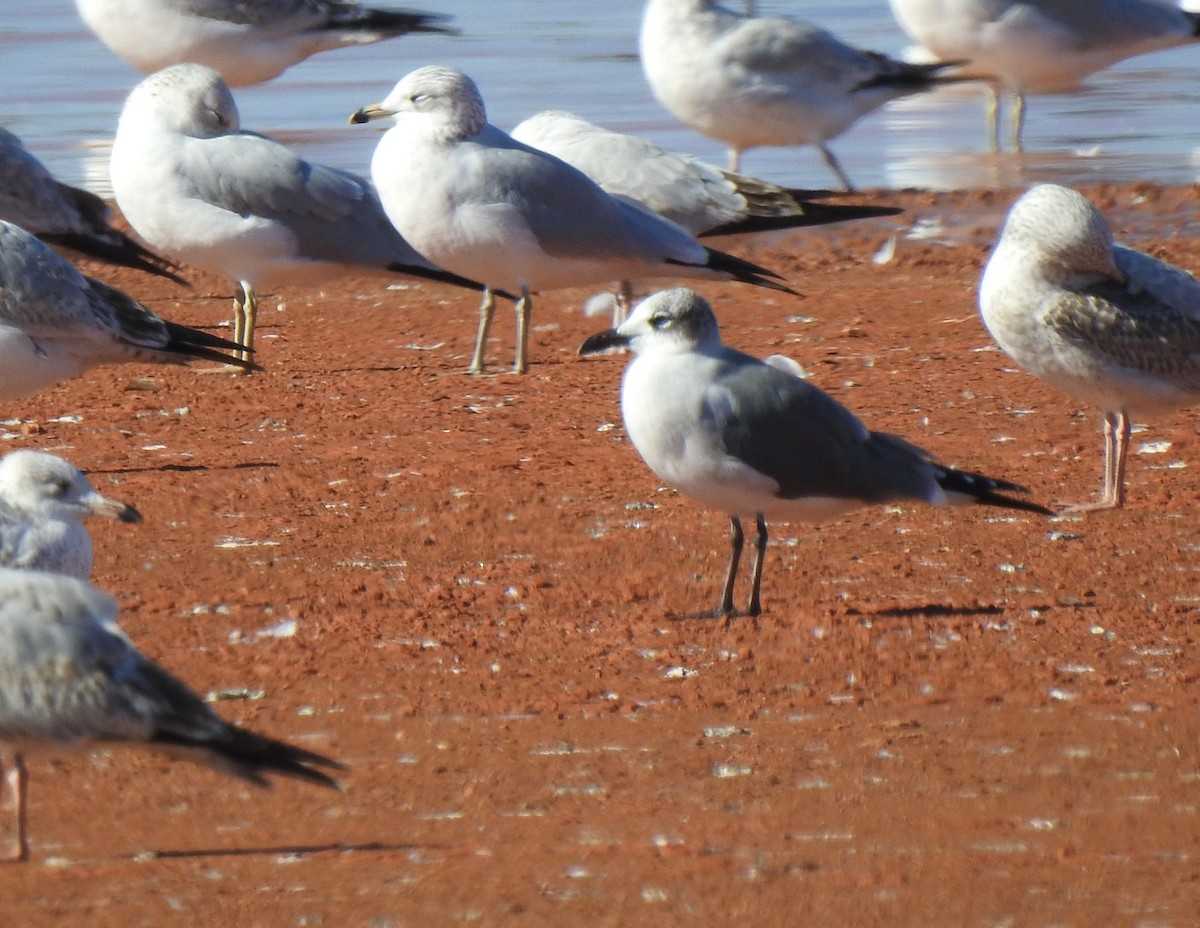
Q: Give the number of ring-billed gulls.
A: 11